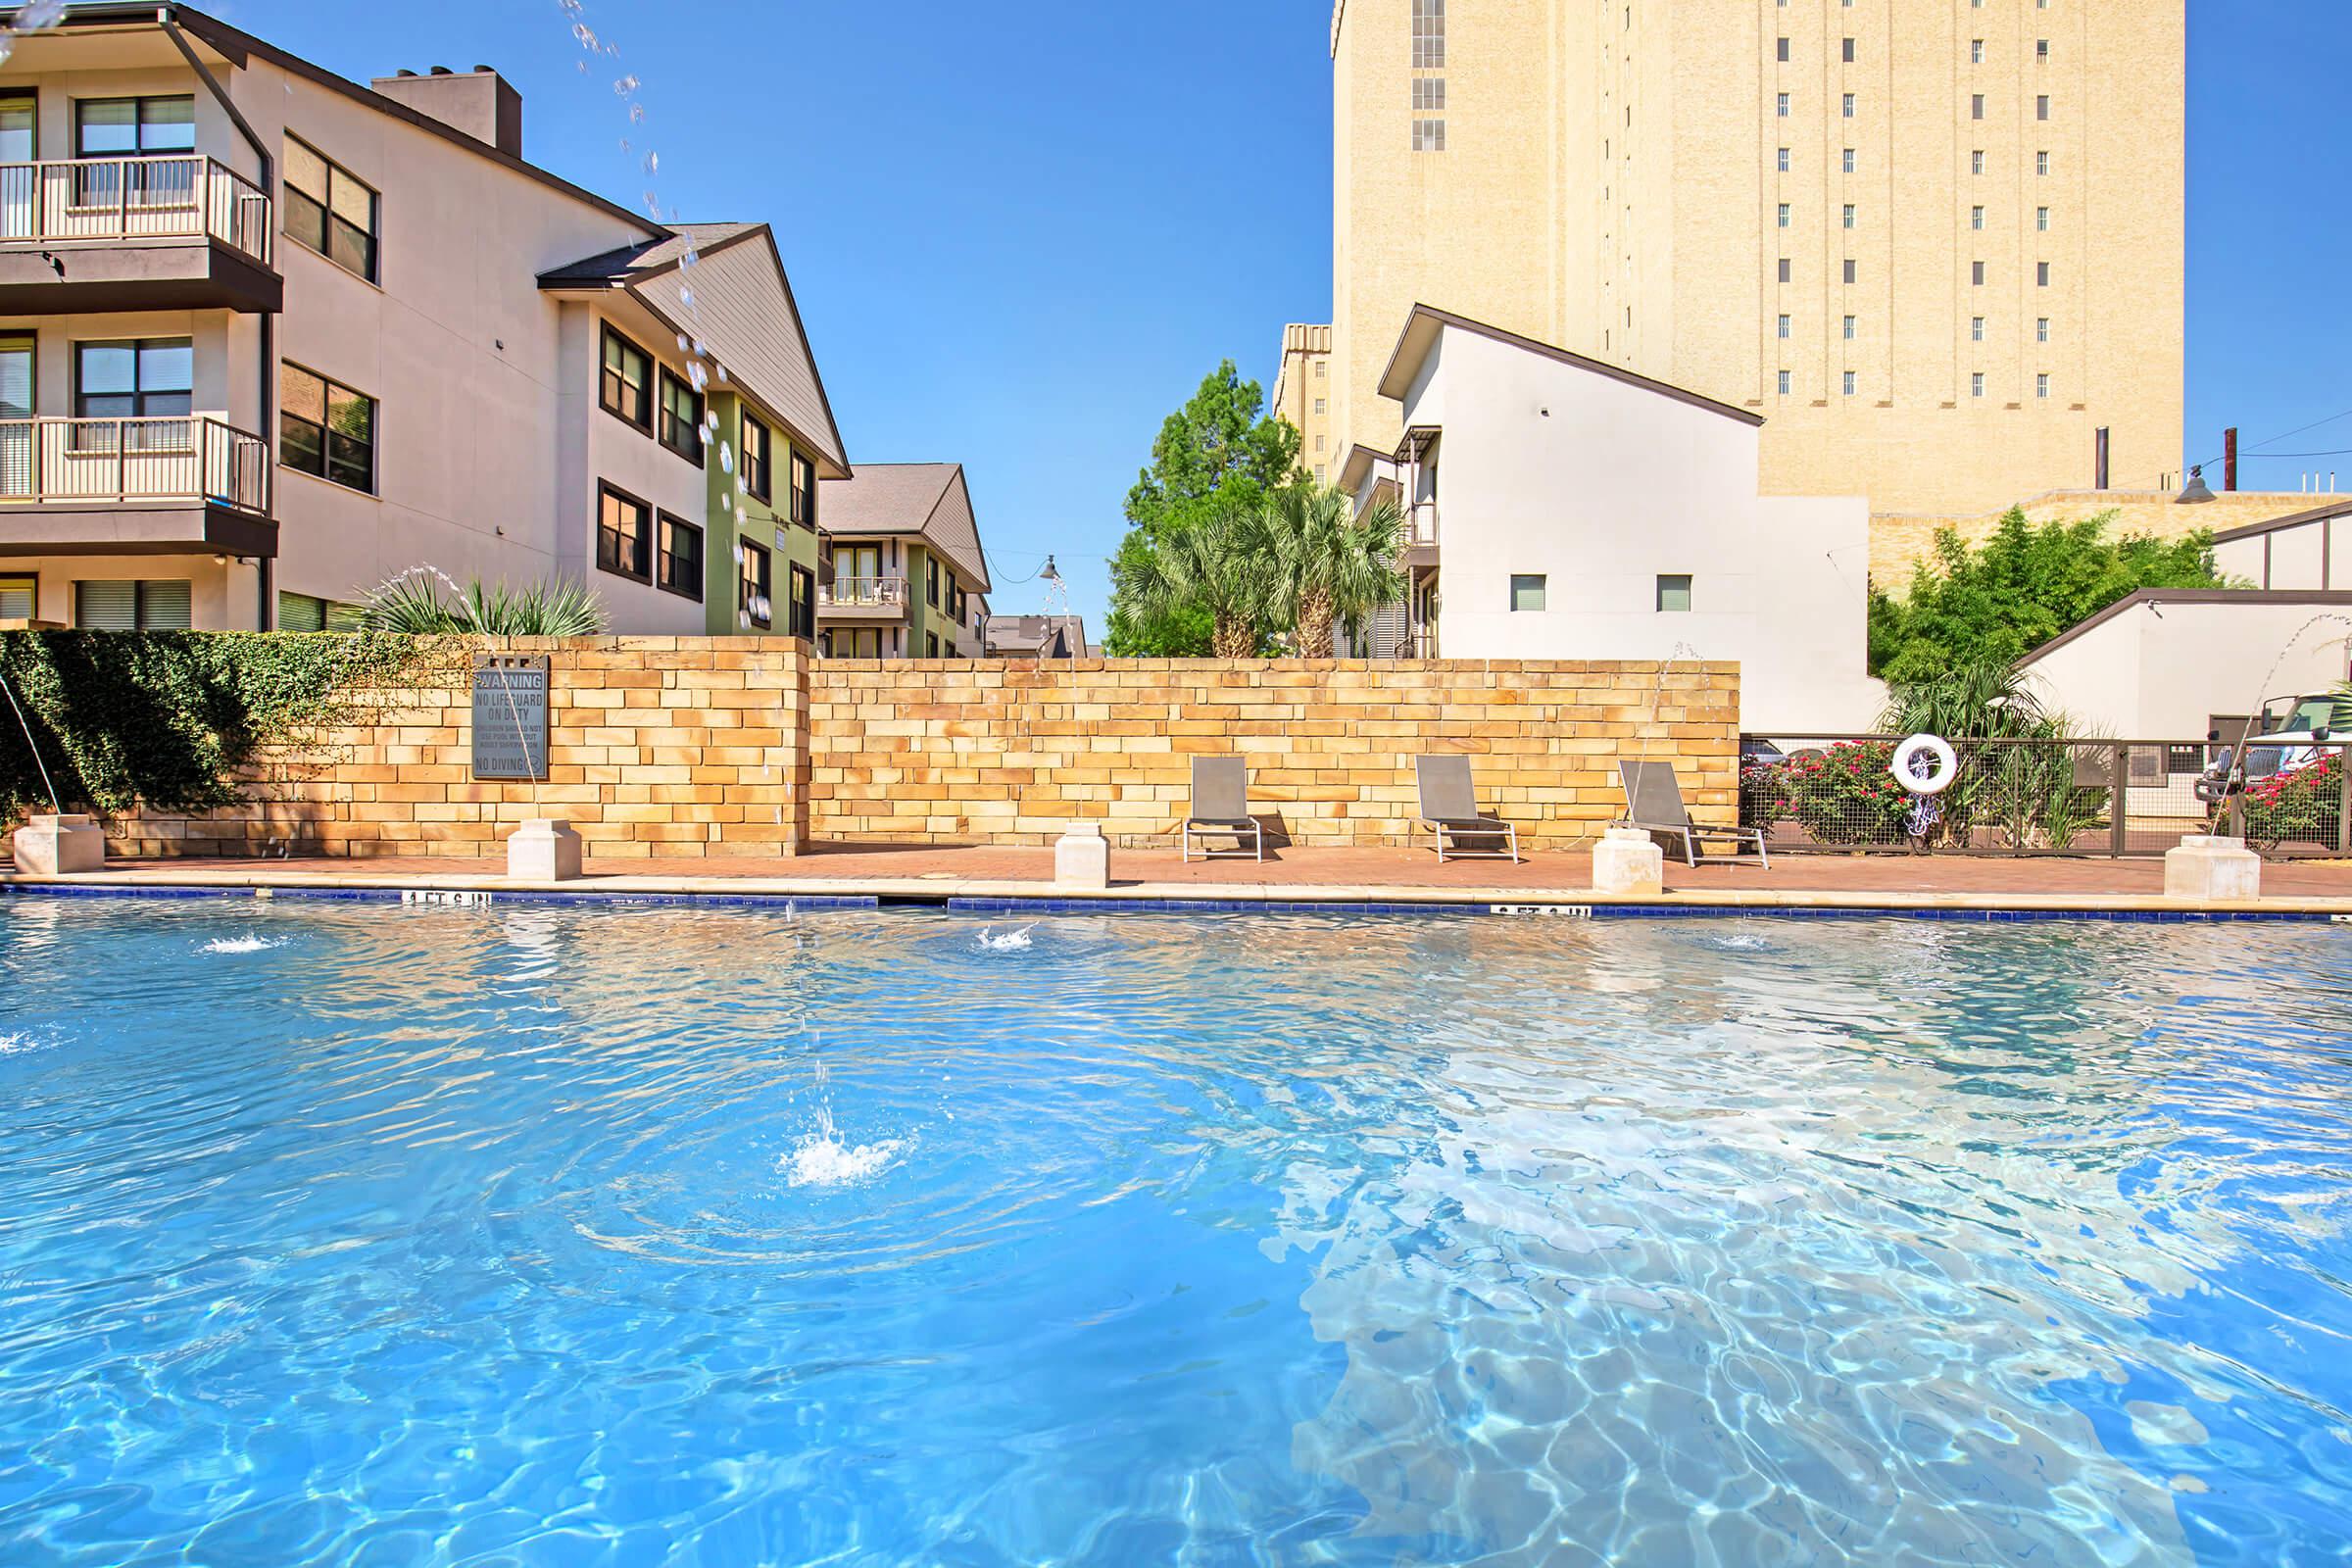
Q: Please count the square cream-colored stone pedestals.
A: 5